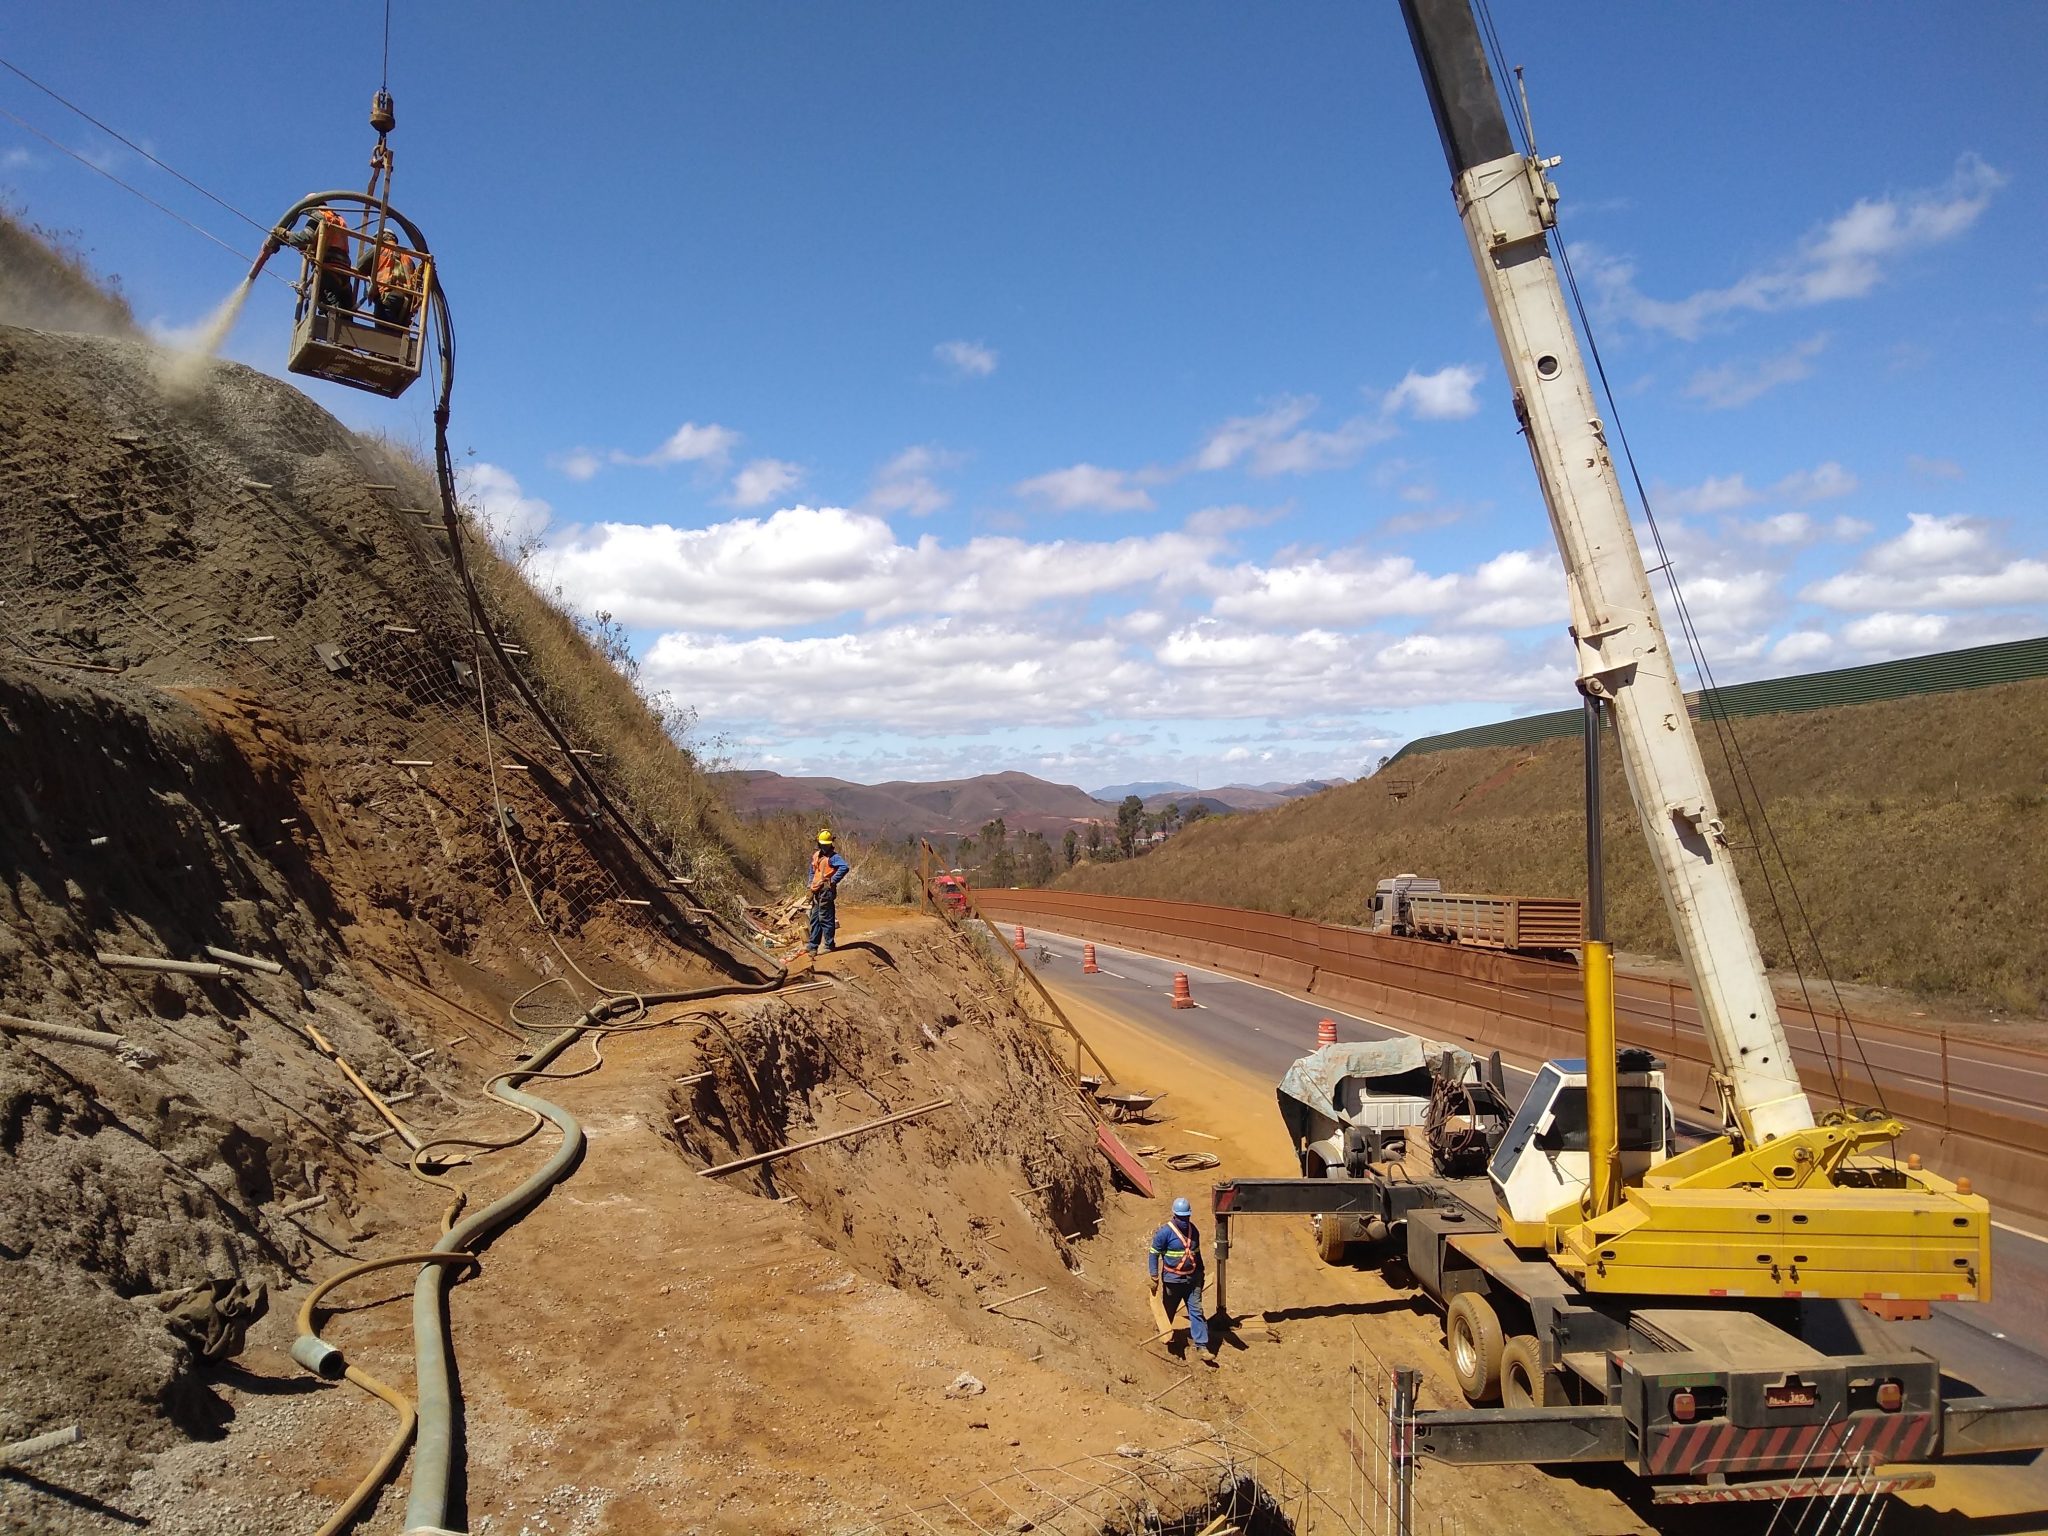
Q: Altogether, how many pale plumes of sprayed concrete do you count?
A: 1